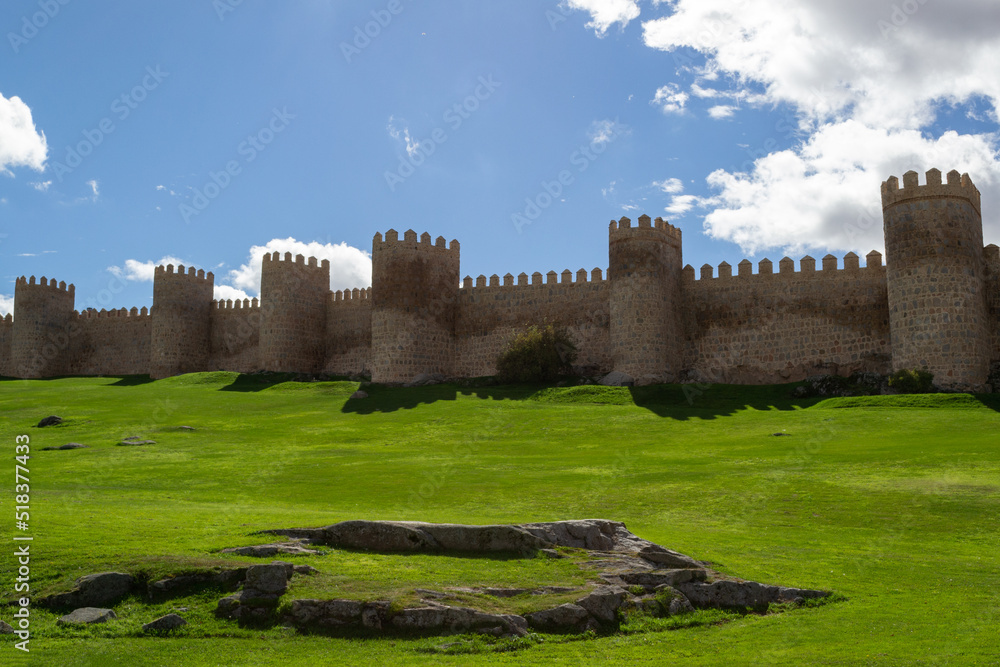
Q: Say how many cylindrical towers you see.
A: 6